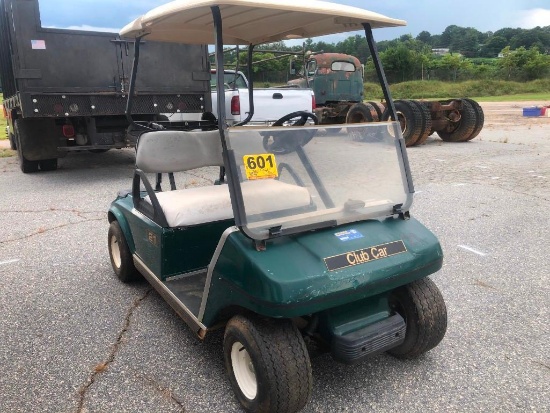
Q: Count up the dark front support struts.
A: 2